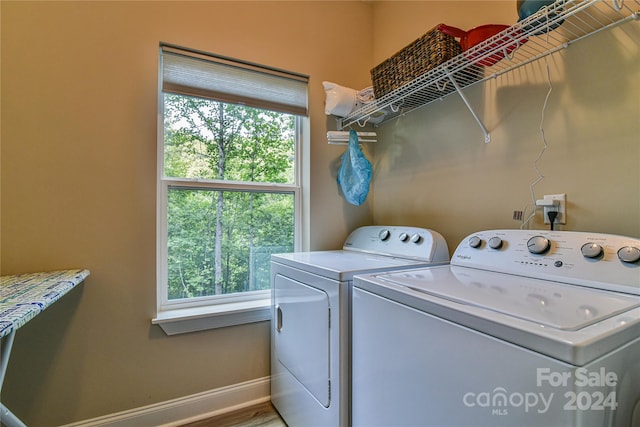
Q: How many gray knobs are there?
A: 8